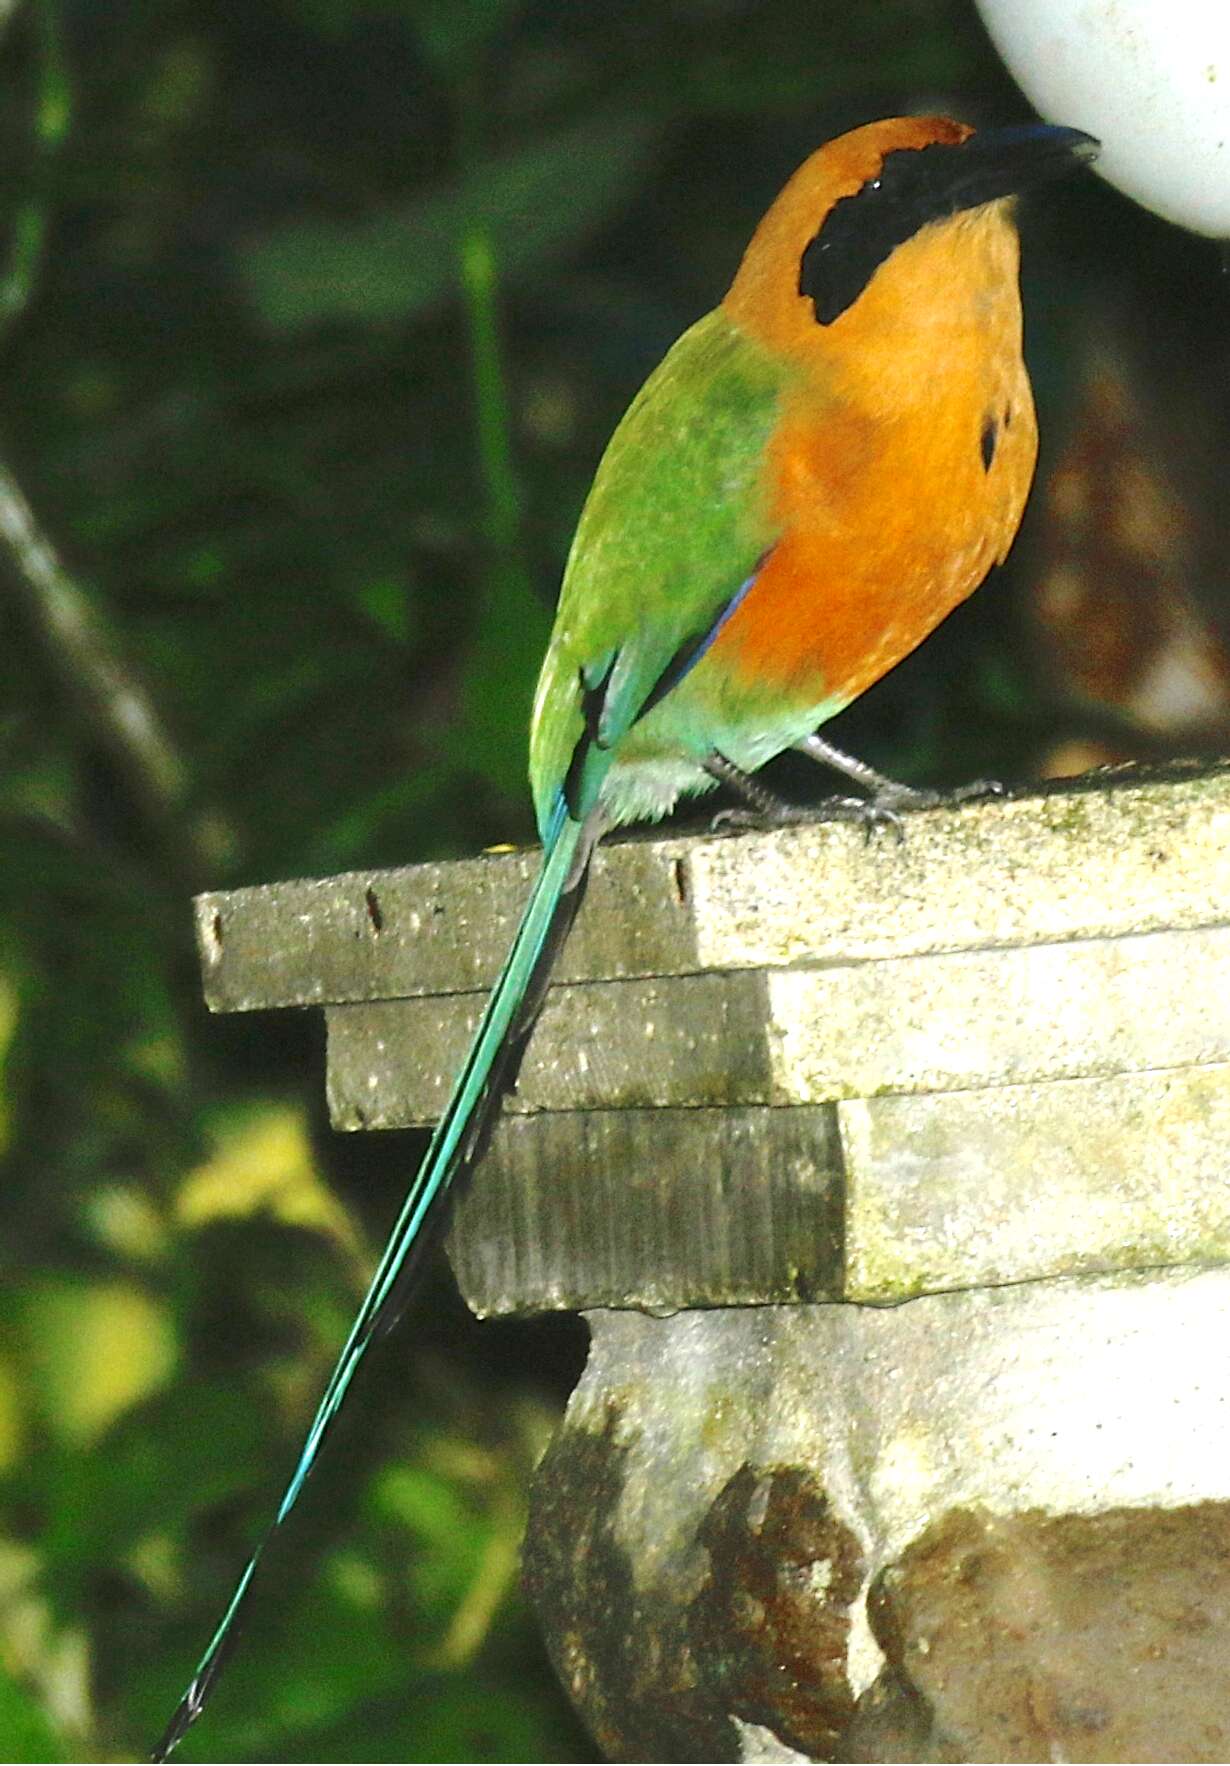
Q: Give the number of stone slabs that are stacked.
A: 3